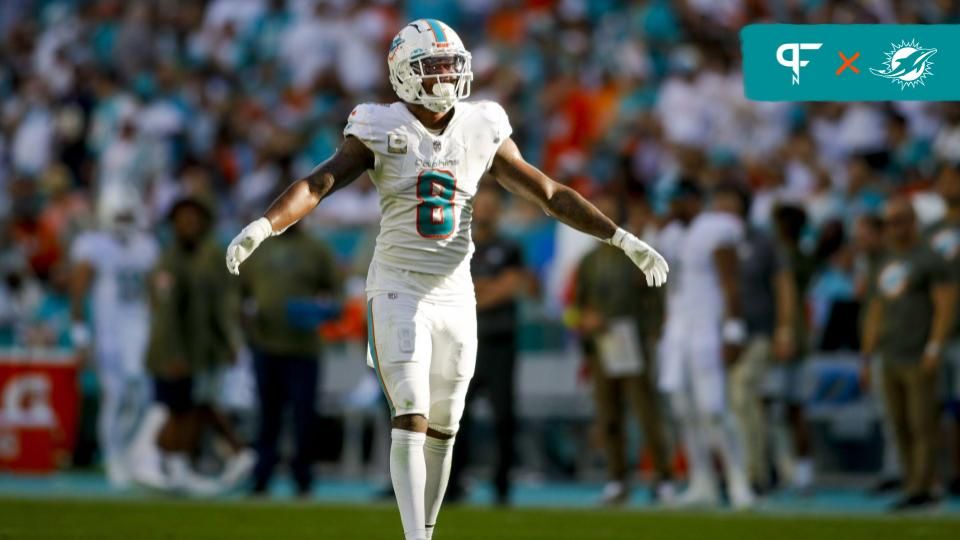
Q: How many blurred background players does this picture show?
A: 2